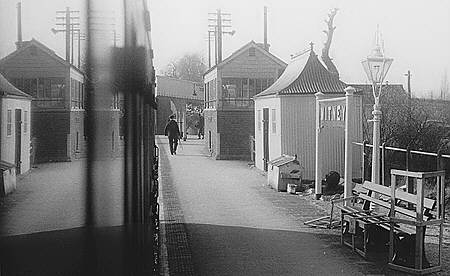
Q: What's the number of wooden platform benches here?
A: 1